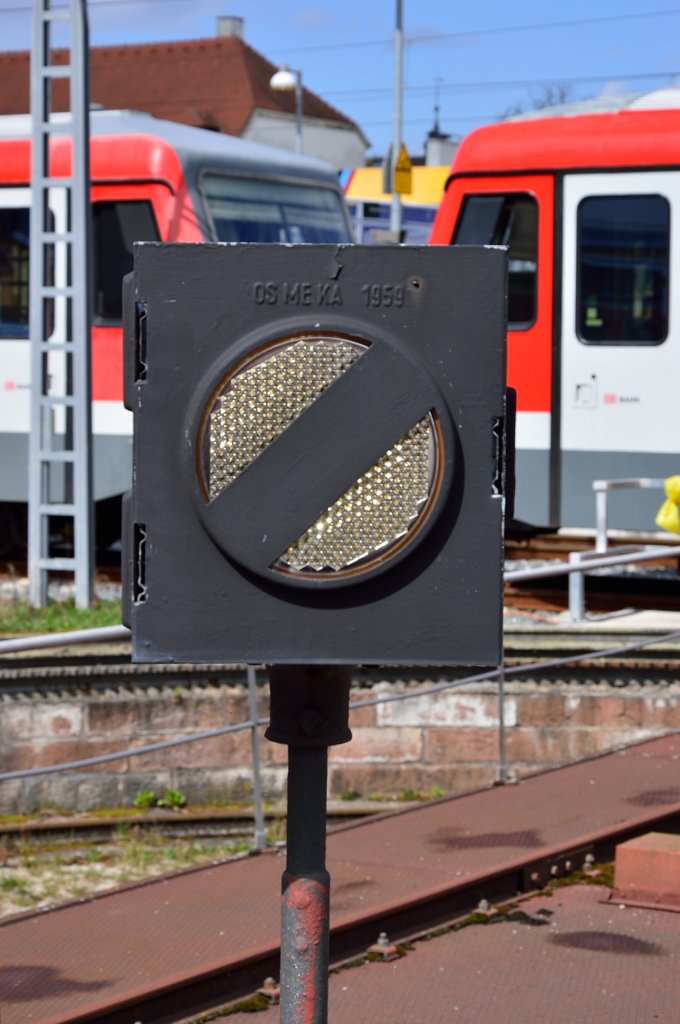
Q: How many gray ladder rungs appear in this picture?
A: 11